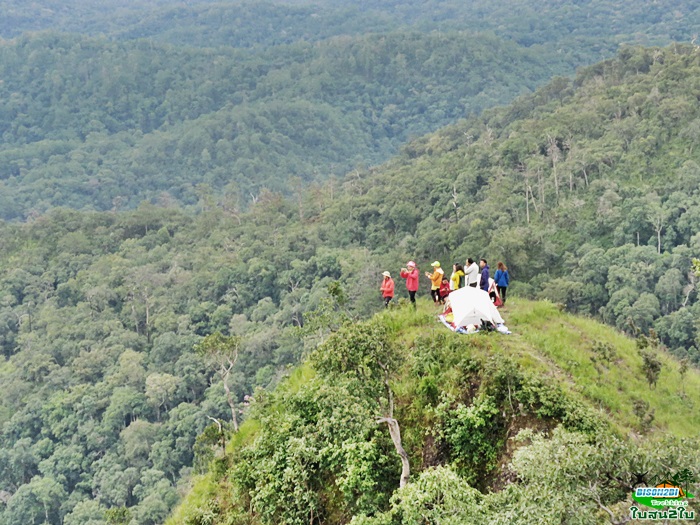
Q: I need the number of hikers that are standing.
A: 8